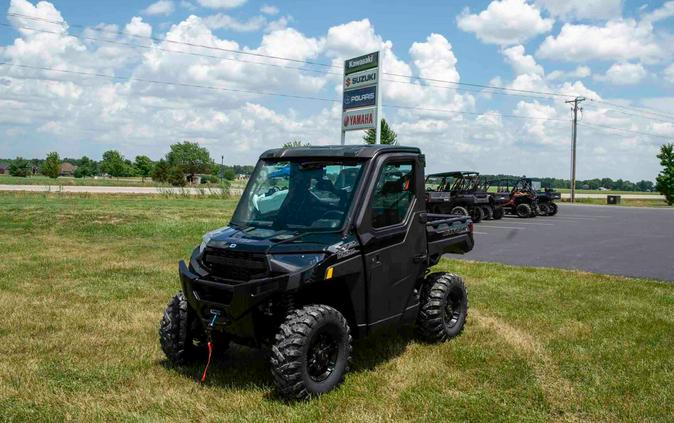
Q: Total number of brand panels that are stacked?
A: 4